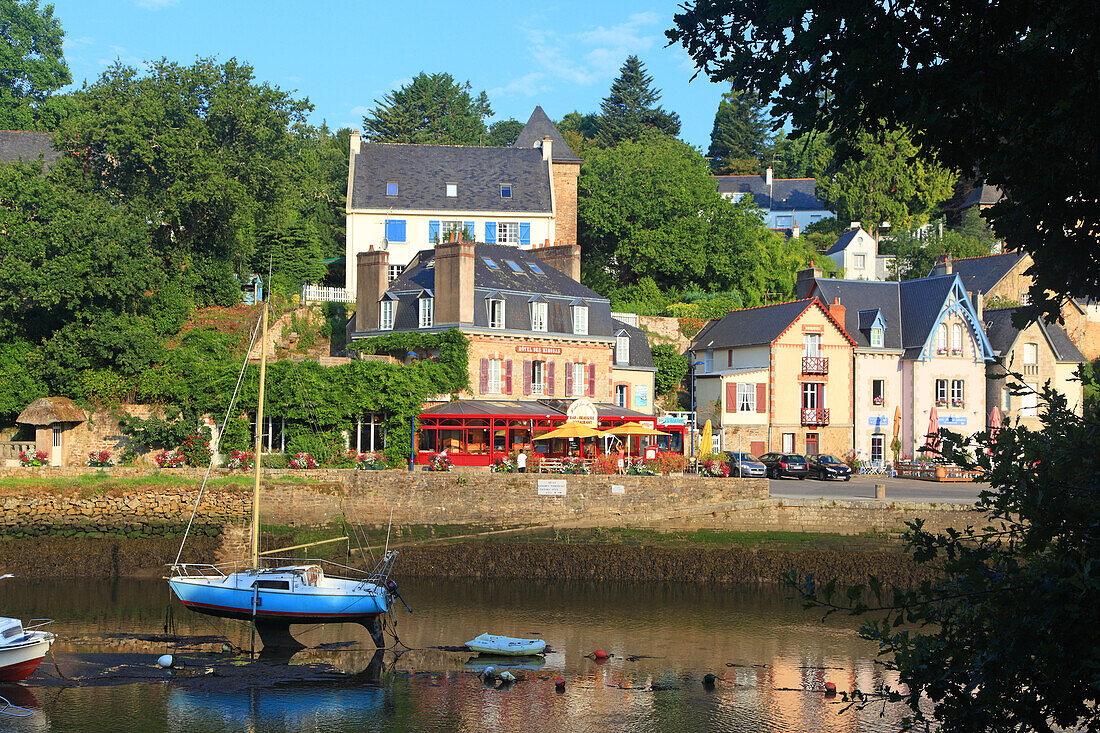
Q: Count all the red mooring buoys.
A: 3